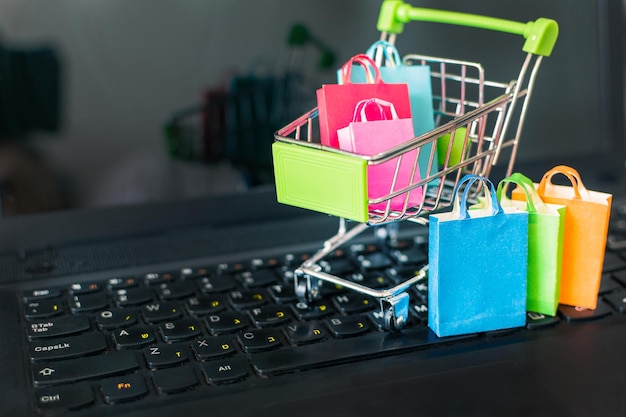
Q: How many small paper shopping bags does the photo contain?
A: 6